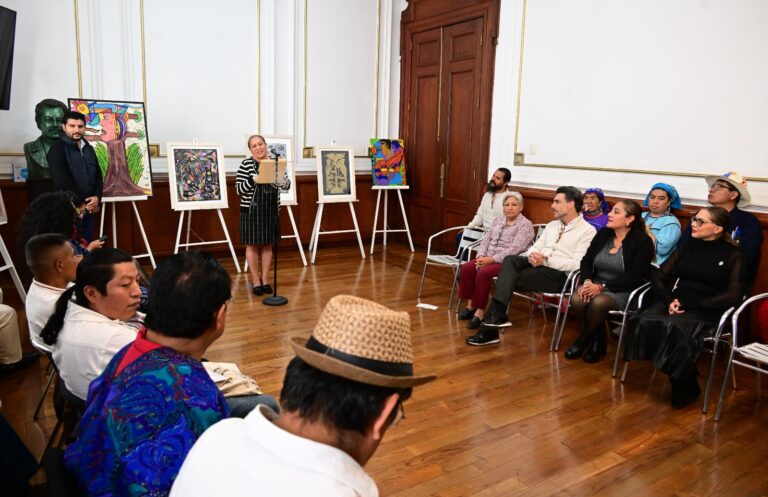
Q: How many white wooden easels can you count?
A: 6